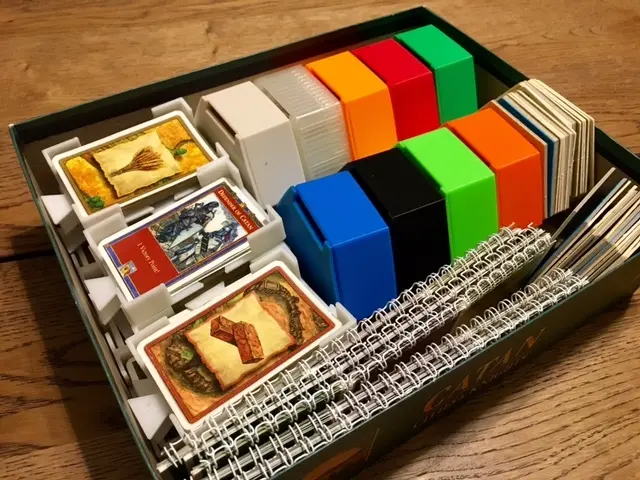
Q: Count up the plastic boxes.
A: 9